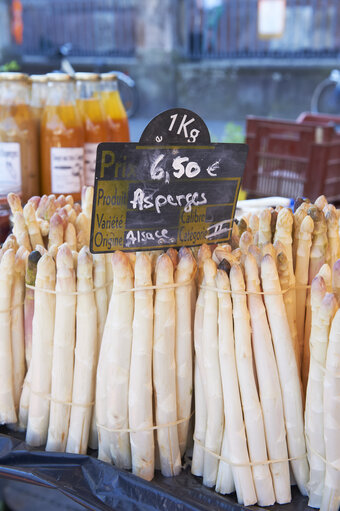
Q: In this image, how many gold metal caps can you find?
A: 5